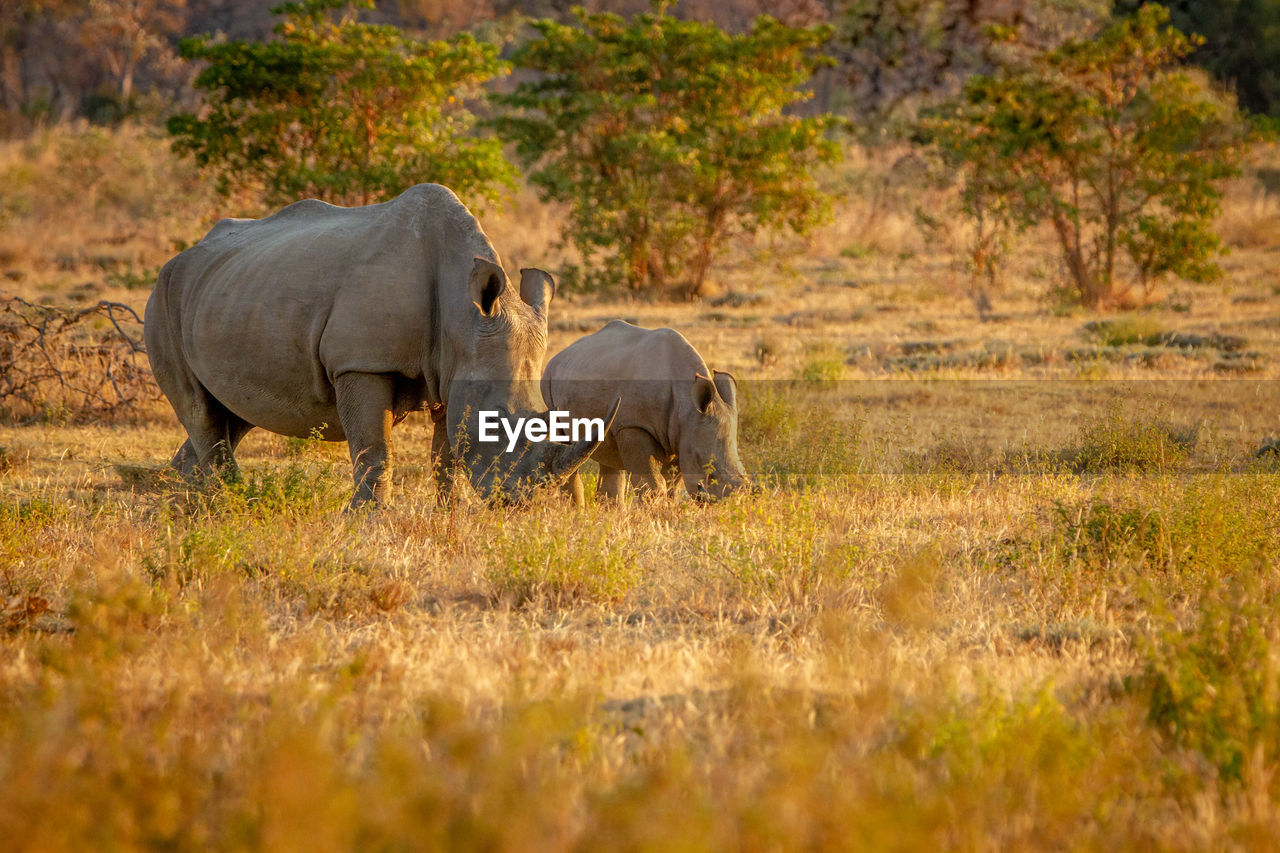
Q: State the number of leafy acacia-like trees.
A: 3